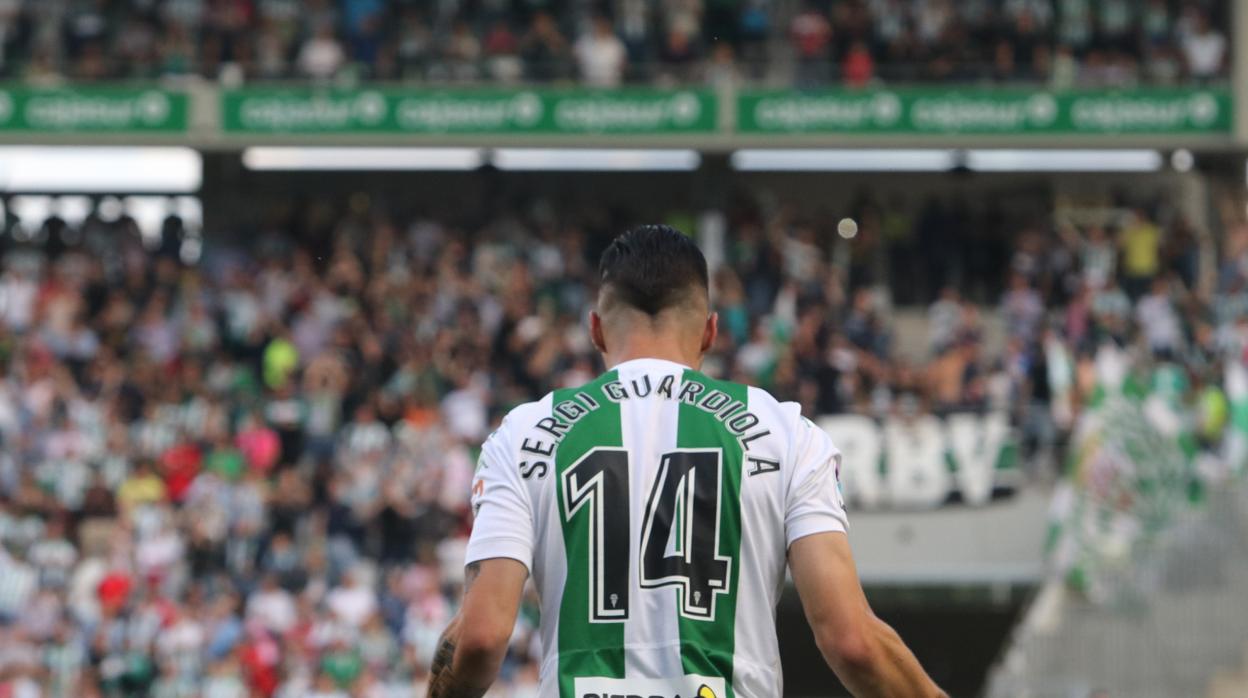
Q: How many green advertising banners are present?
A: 3